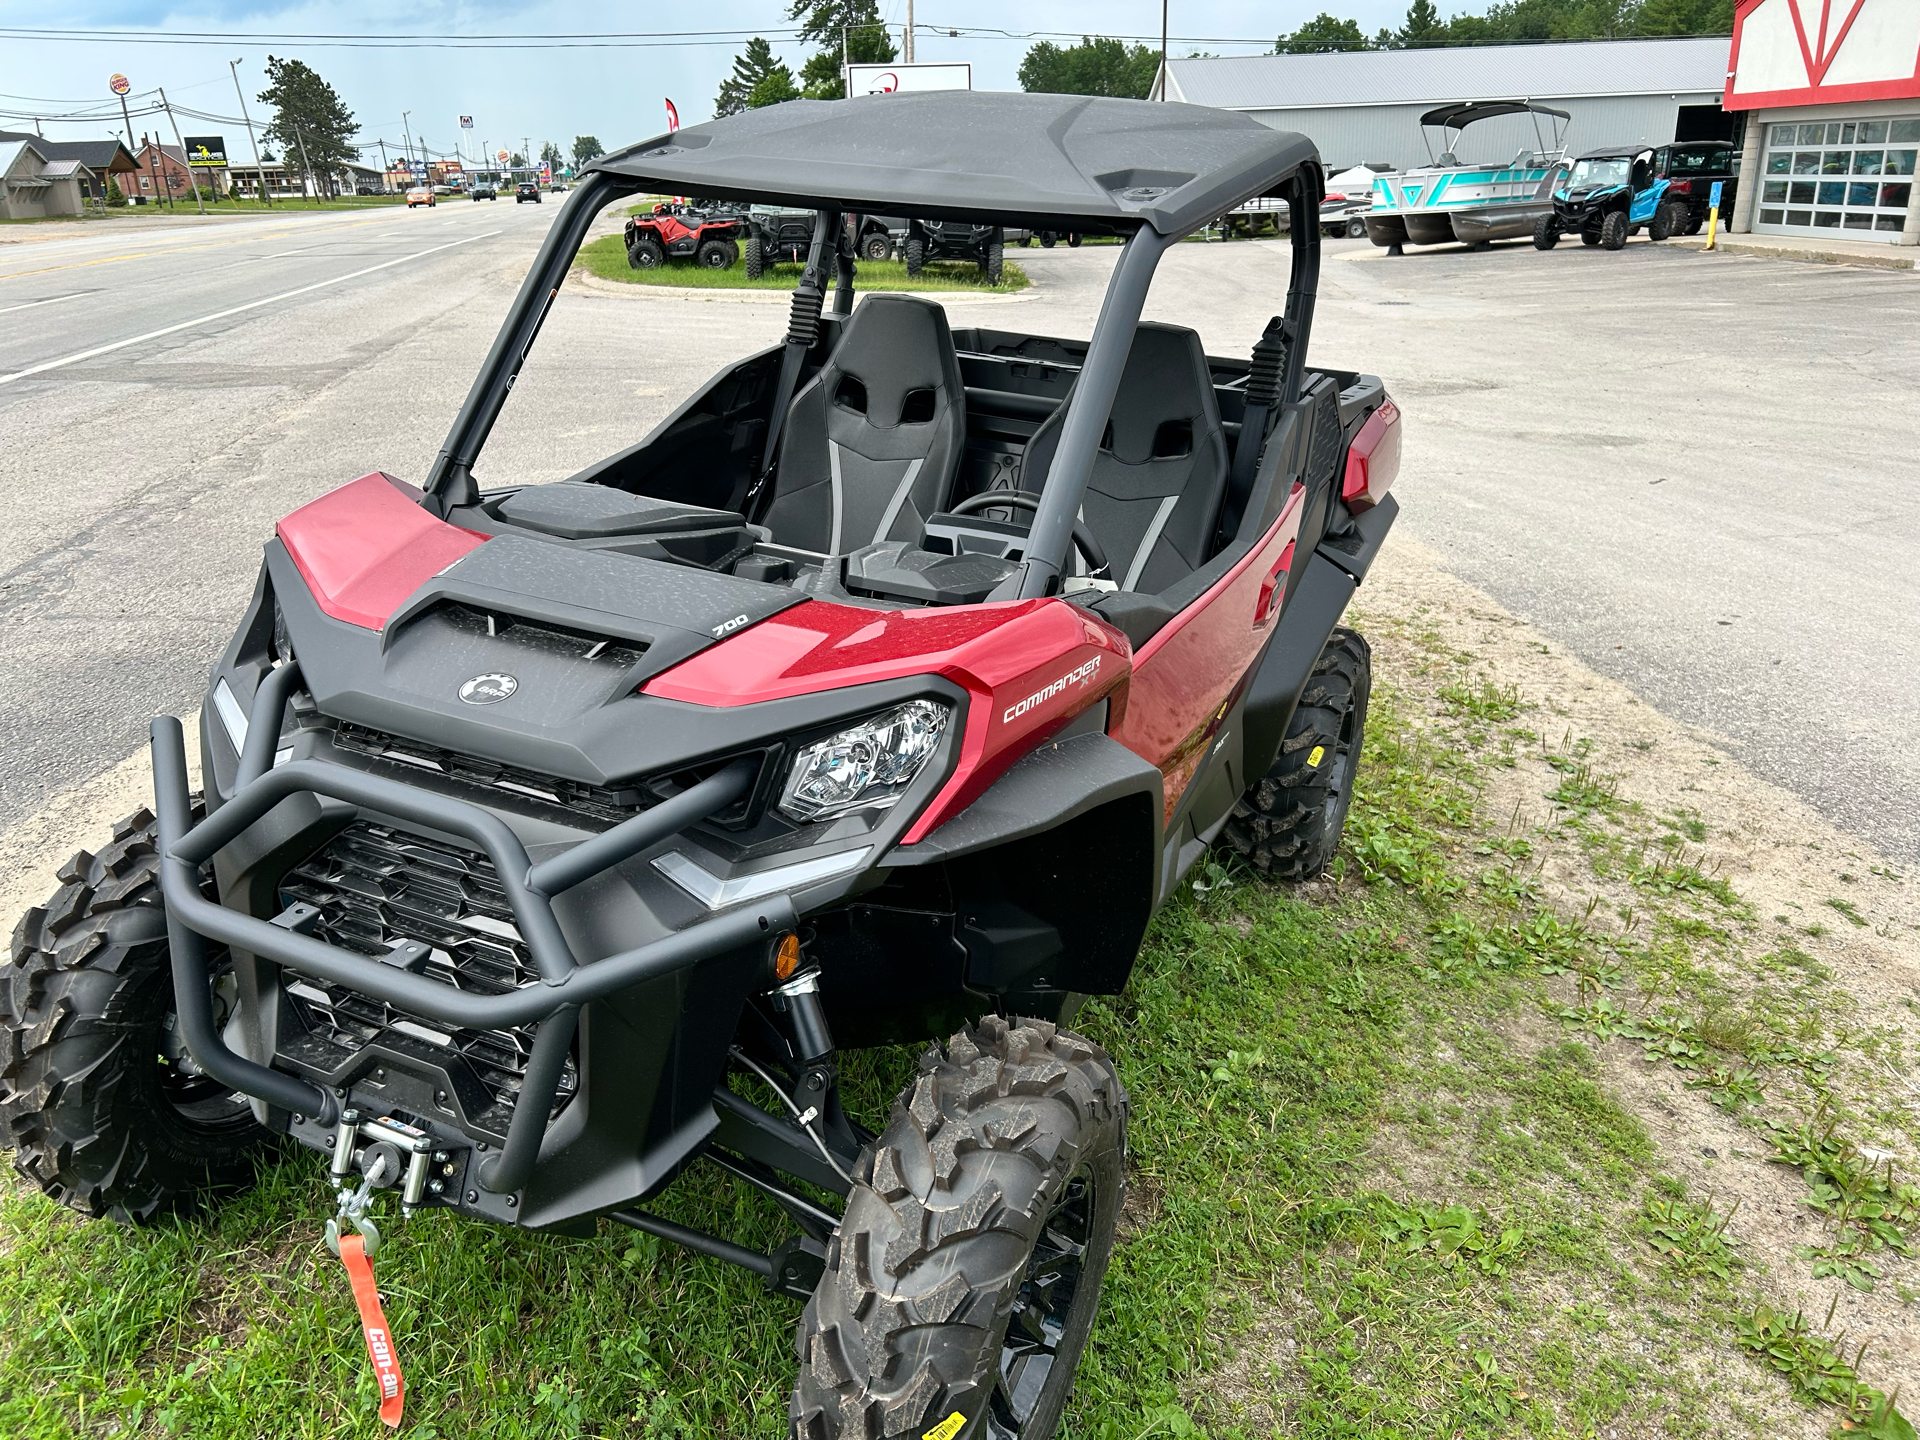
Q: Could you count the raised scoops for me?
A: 1